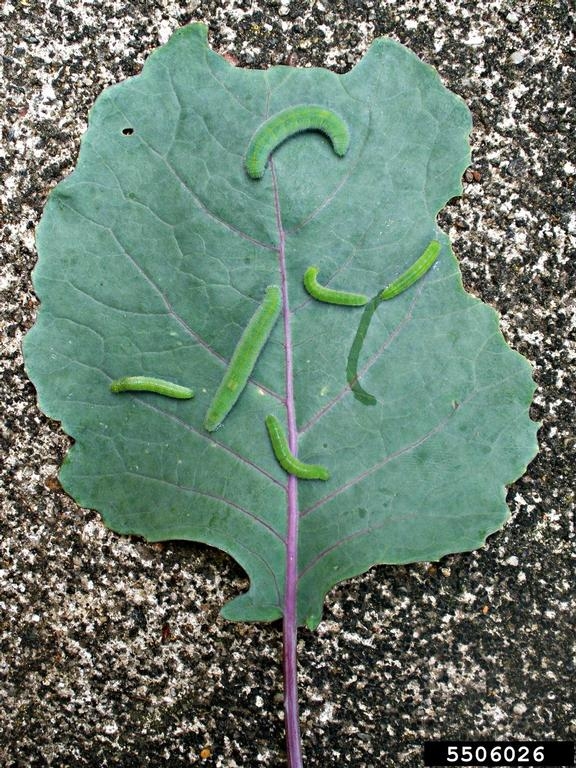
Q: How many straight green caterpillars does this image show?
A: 3